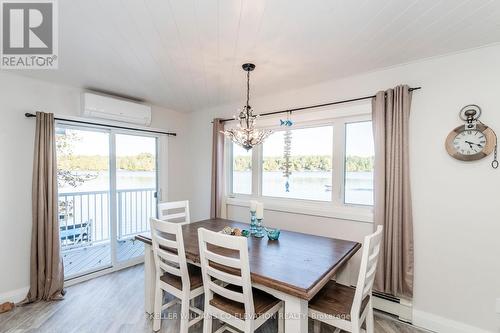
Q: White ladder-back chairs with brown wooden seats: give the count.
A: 4